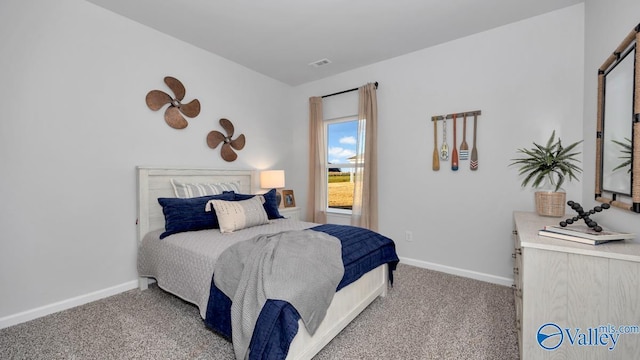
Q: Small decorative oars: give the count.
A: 5